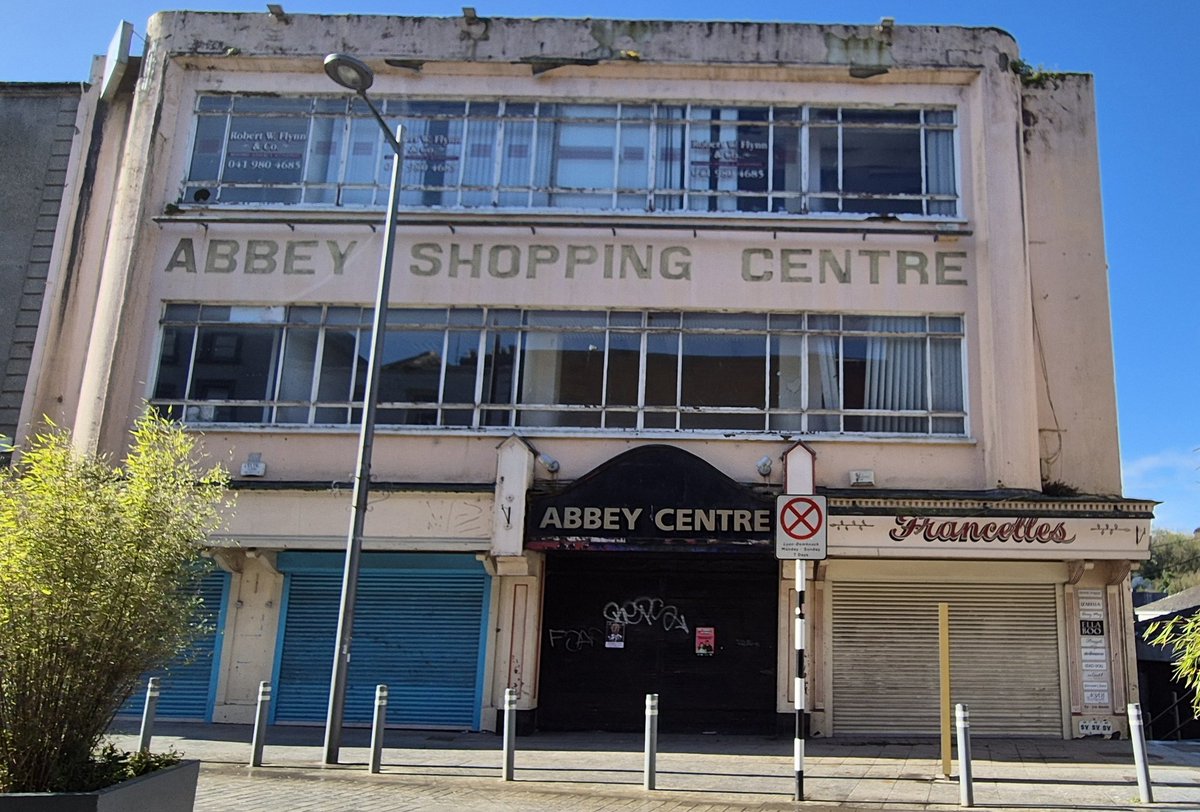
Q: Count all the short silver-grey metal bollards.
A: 7